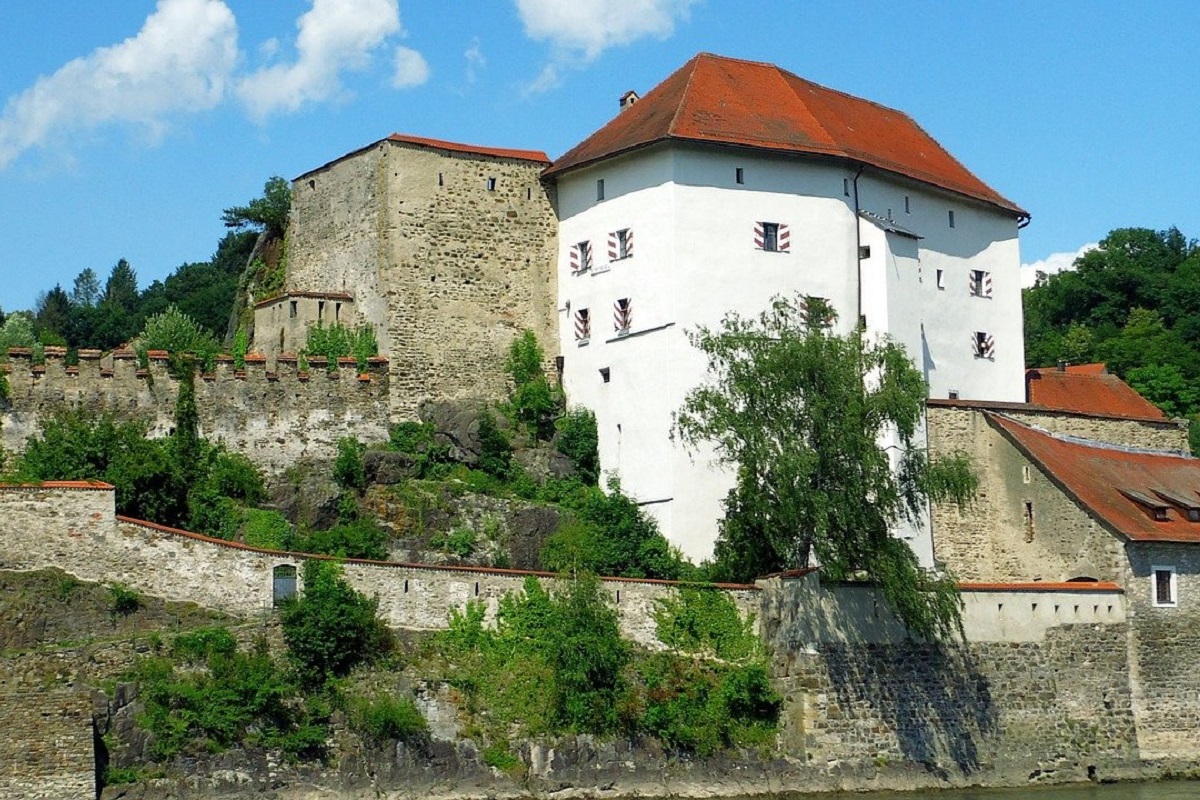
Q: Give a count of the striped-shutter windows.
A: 8